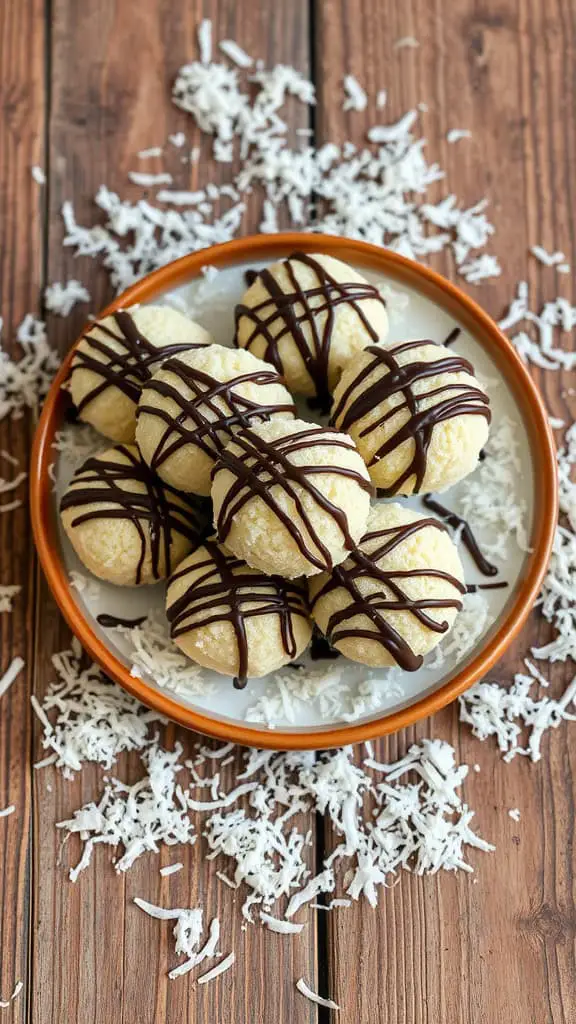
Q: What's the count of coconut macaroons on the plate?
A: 8